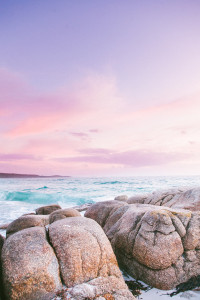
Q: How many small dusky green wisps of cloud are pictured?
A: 0